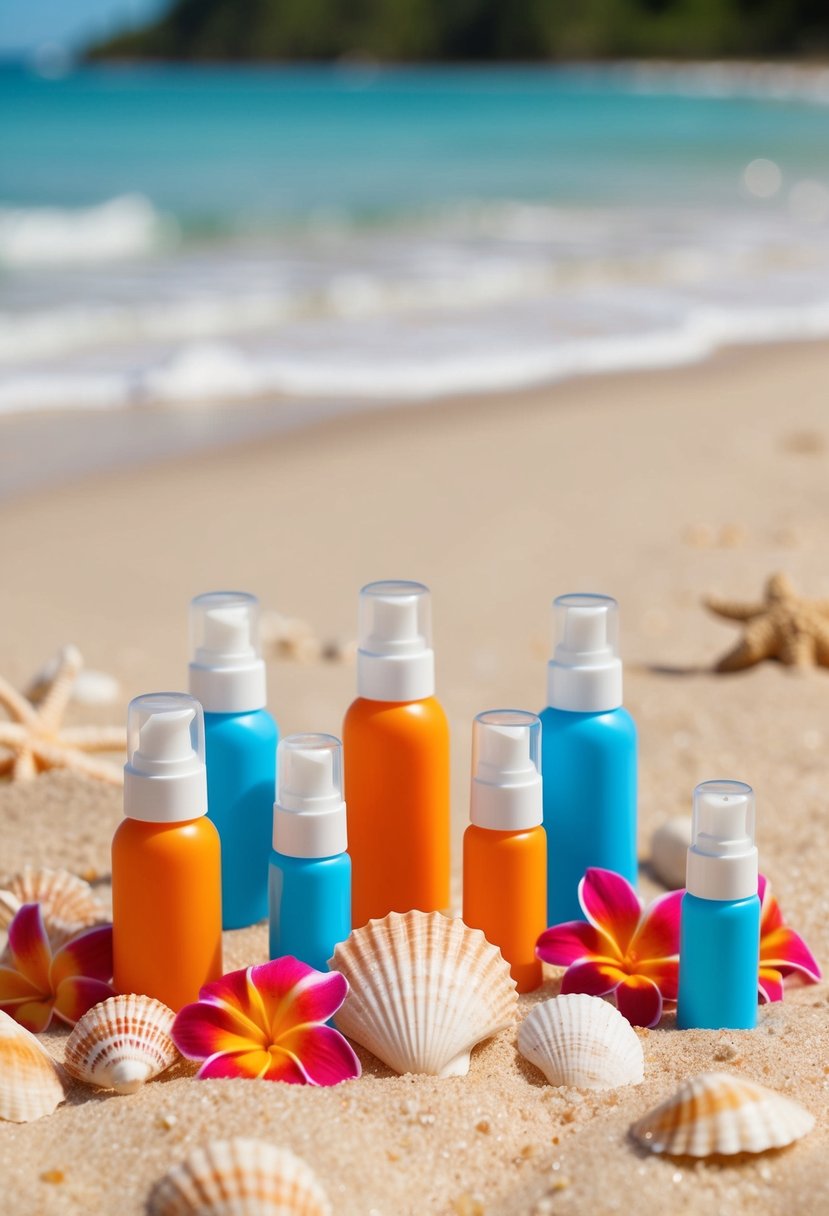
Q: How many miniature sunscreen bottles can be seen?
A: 7